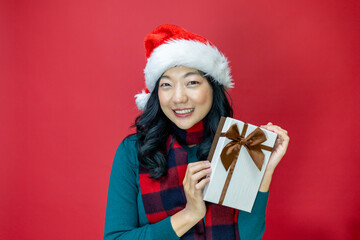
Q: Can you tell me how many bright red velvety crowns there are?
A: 1